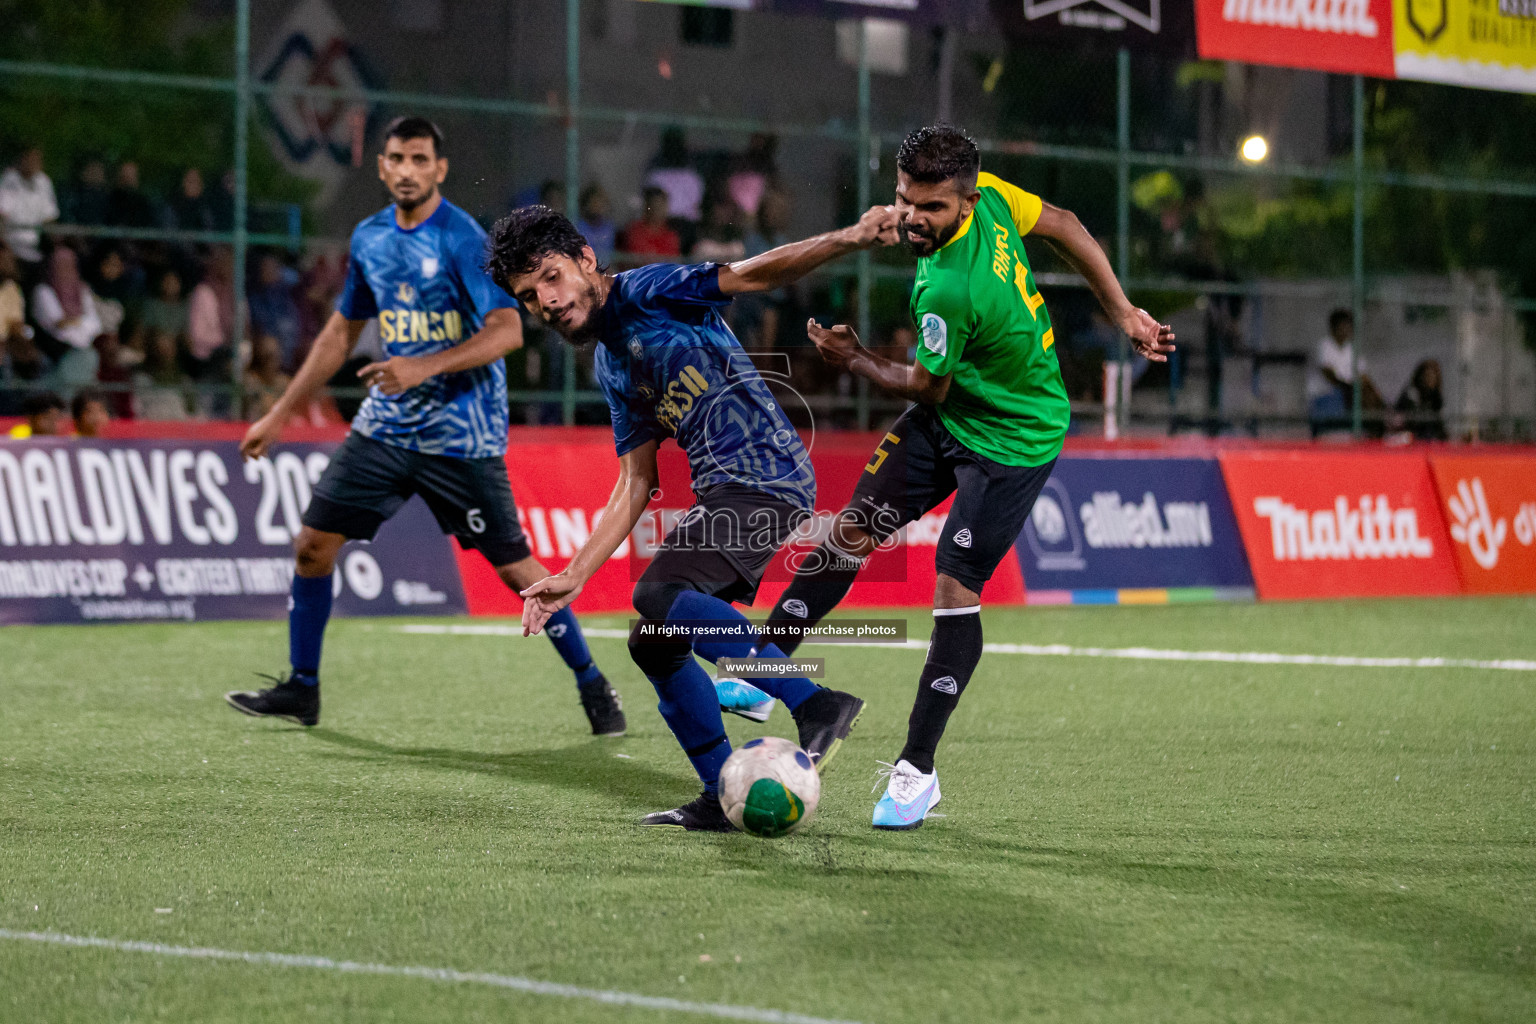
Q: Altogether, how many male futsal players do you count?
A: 3